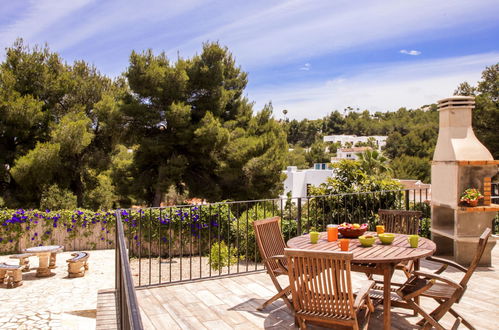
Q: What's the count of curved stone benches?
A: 3